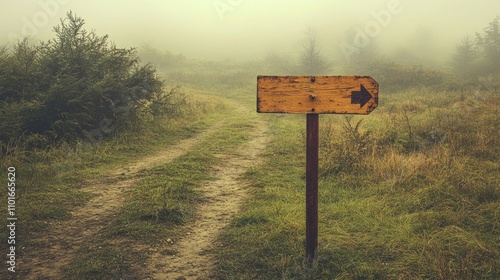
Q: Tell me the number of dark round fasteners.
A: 3